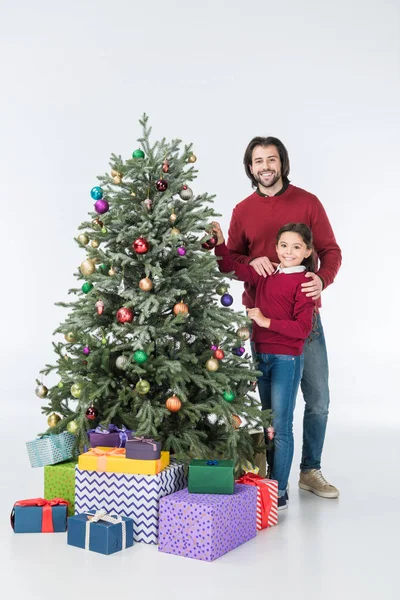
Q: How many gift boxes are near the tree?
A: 11